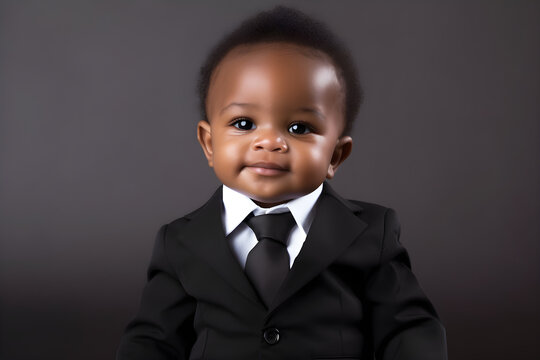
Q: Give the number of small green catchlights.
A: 0